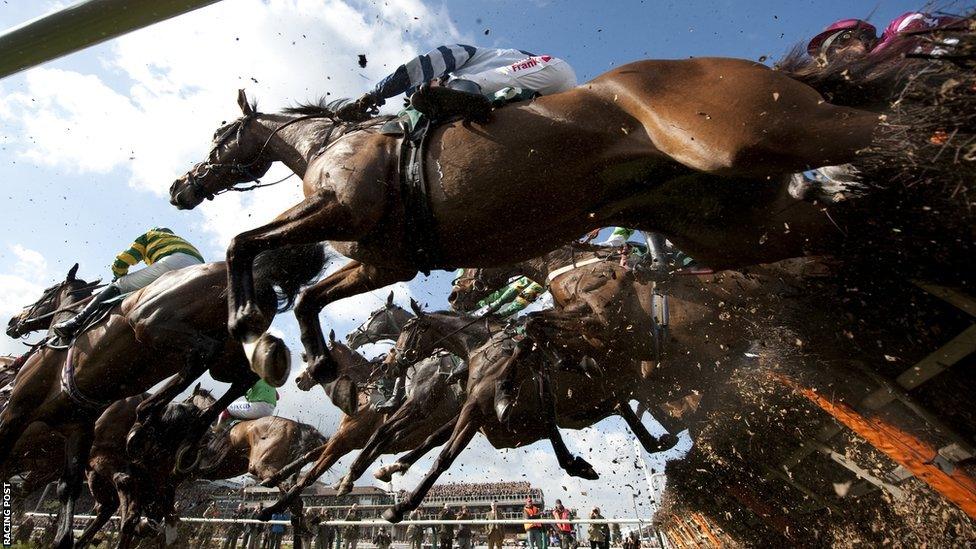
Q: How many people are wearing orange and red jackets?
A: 2